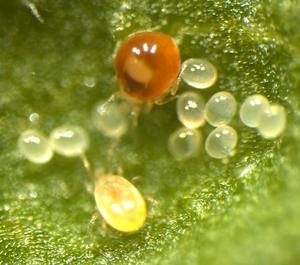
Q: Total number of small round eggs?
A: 10